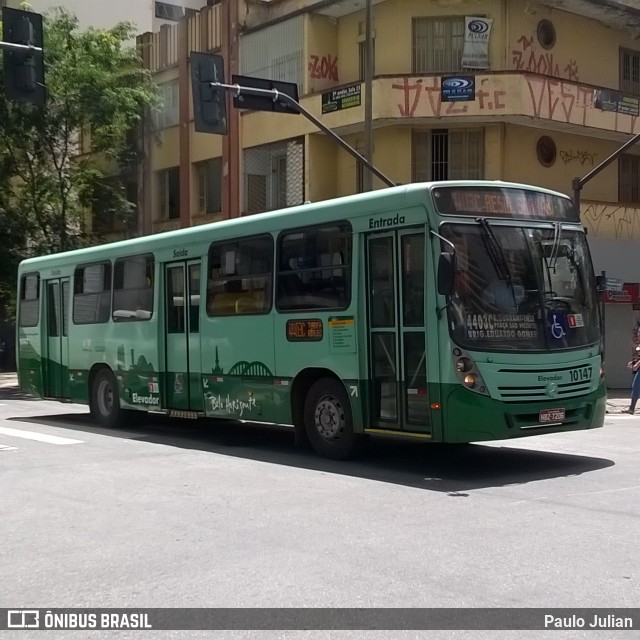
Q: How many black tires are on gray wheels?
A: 2